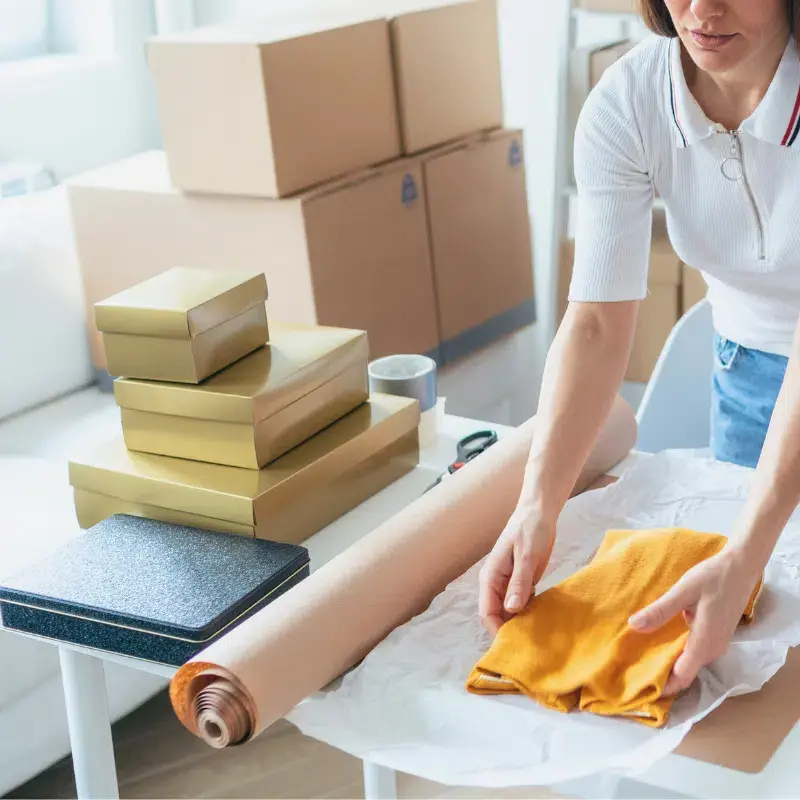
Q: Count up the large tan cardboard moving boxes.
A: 4